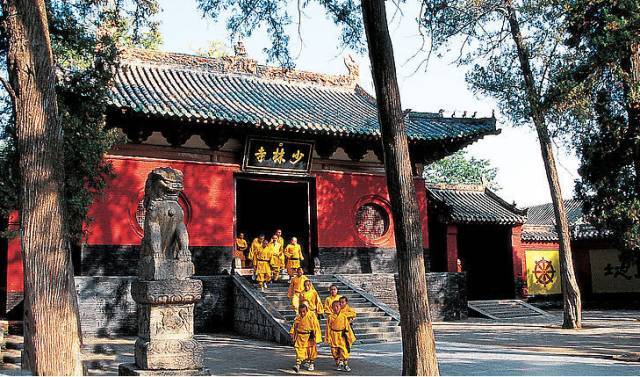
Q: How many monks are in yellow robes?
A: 12